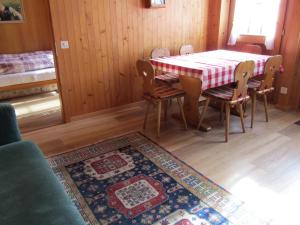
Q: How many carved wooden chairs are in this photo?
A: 5